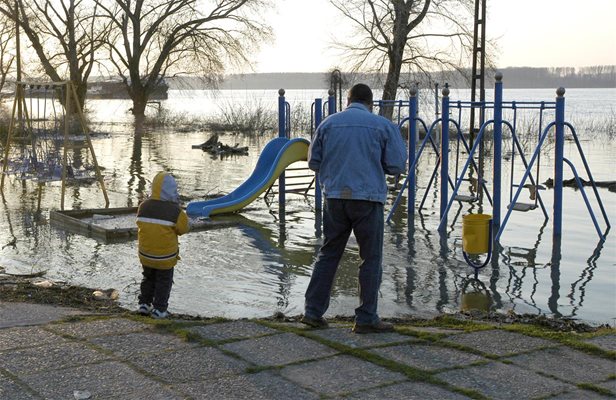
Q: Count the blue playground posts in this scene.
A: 7